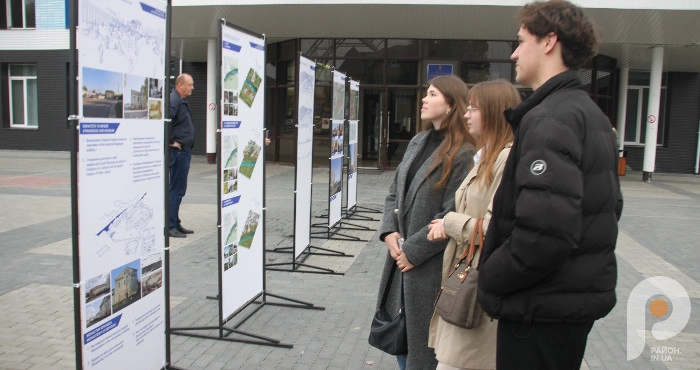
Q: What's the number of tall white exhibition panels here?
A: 5